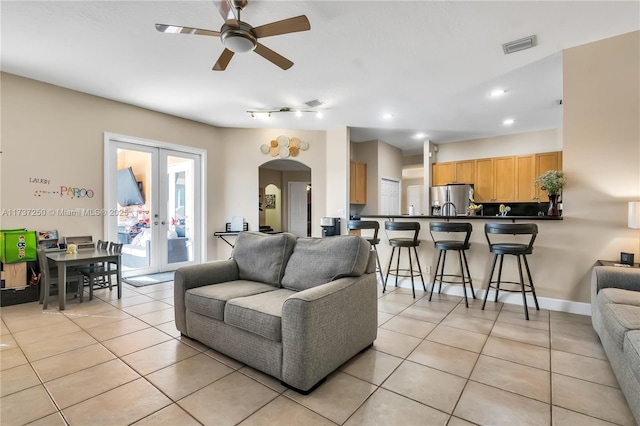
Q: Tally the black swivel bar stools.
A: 4